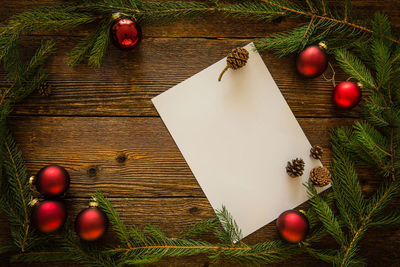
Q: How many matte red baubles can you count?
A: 6